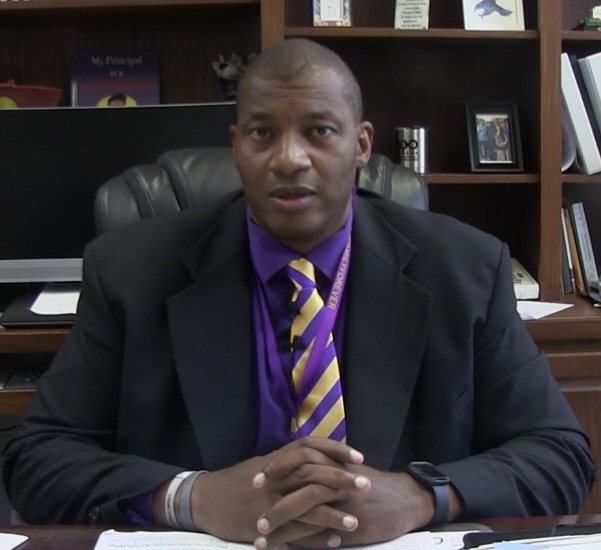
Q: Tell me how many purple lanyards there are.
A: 1